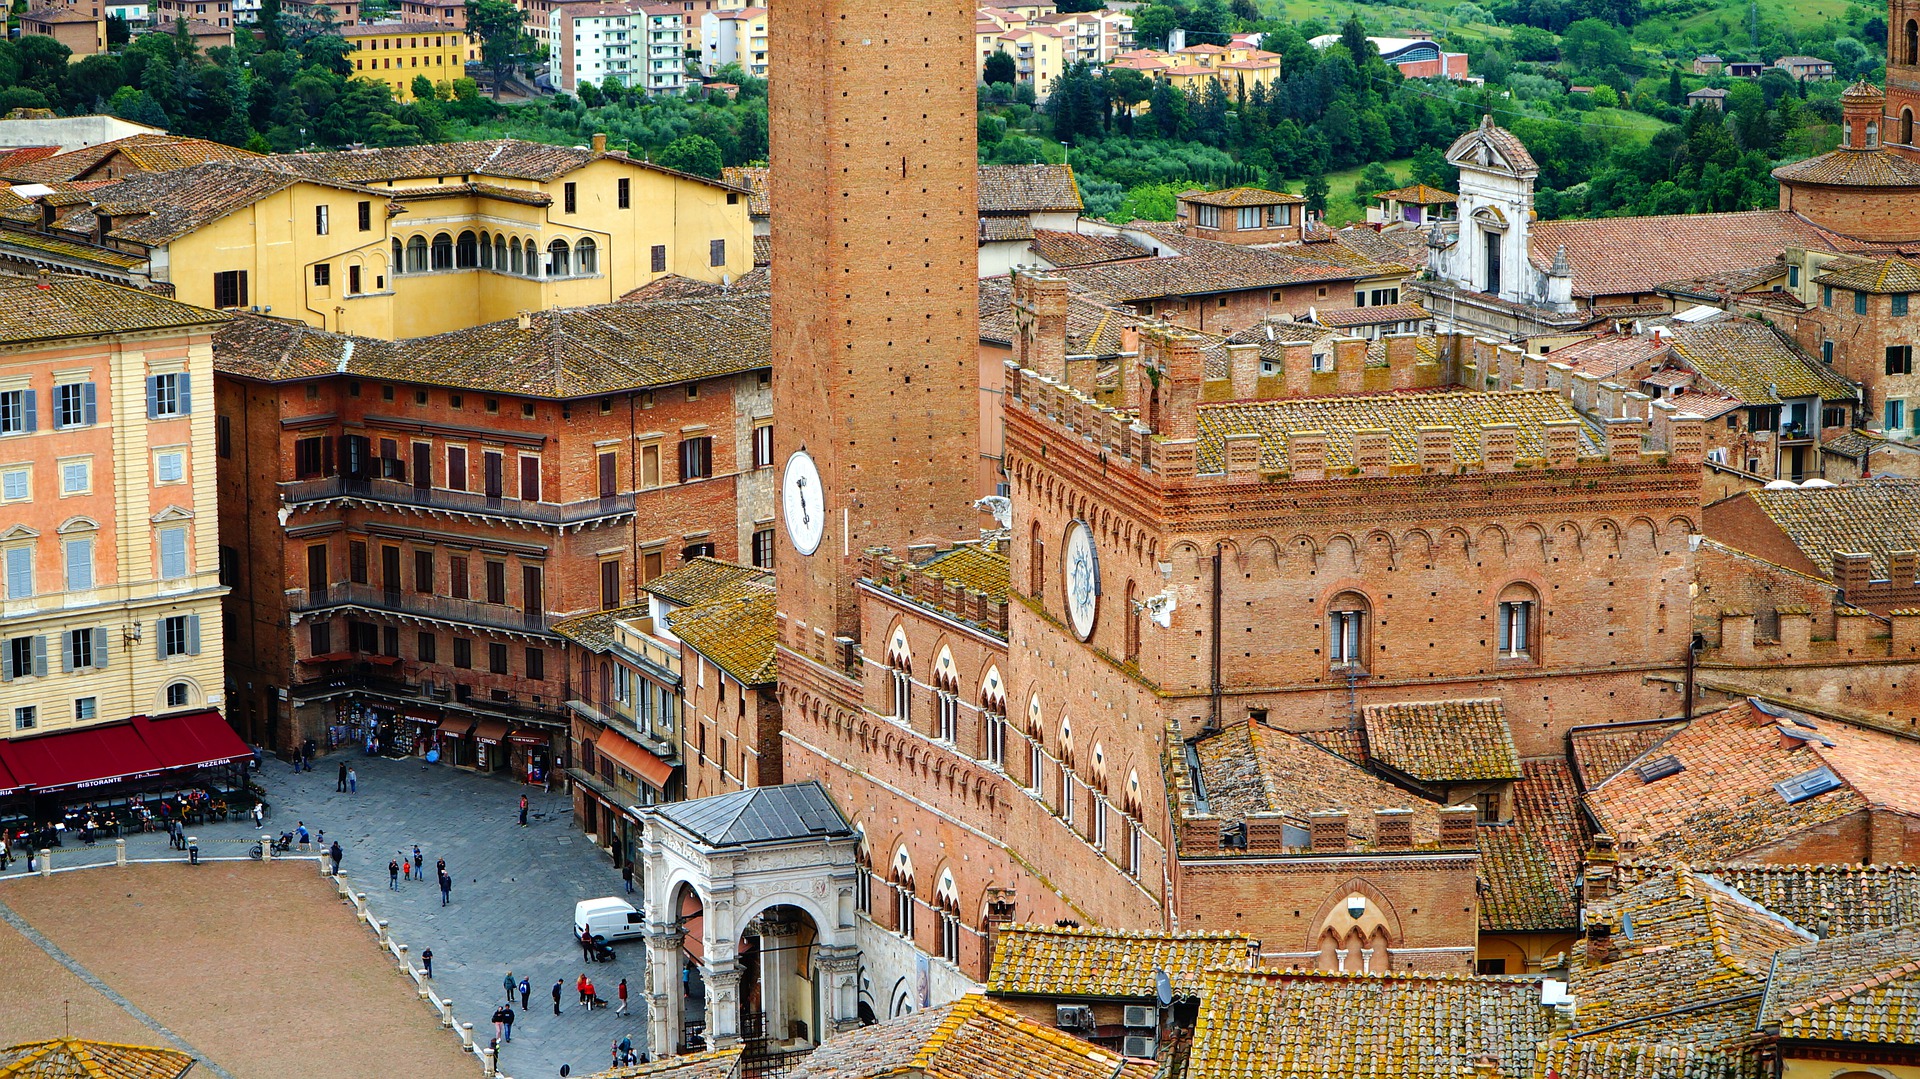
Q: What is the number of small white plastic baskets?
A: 0